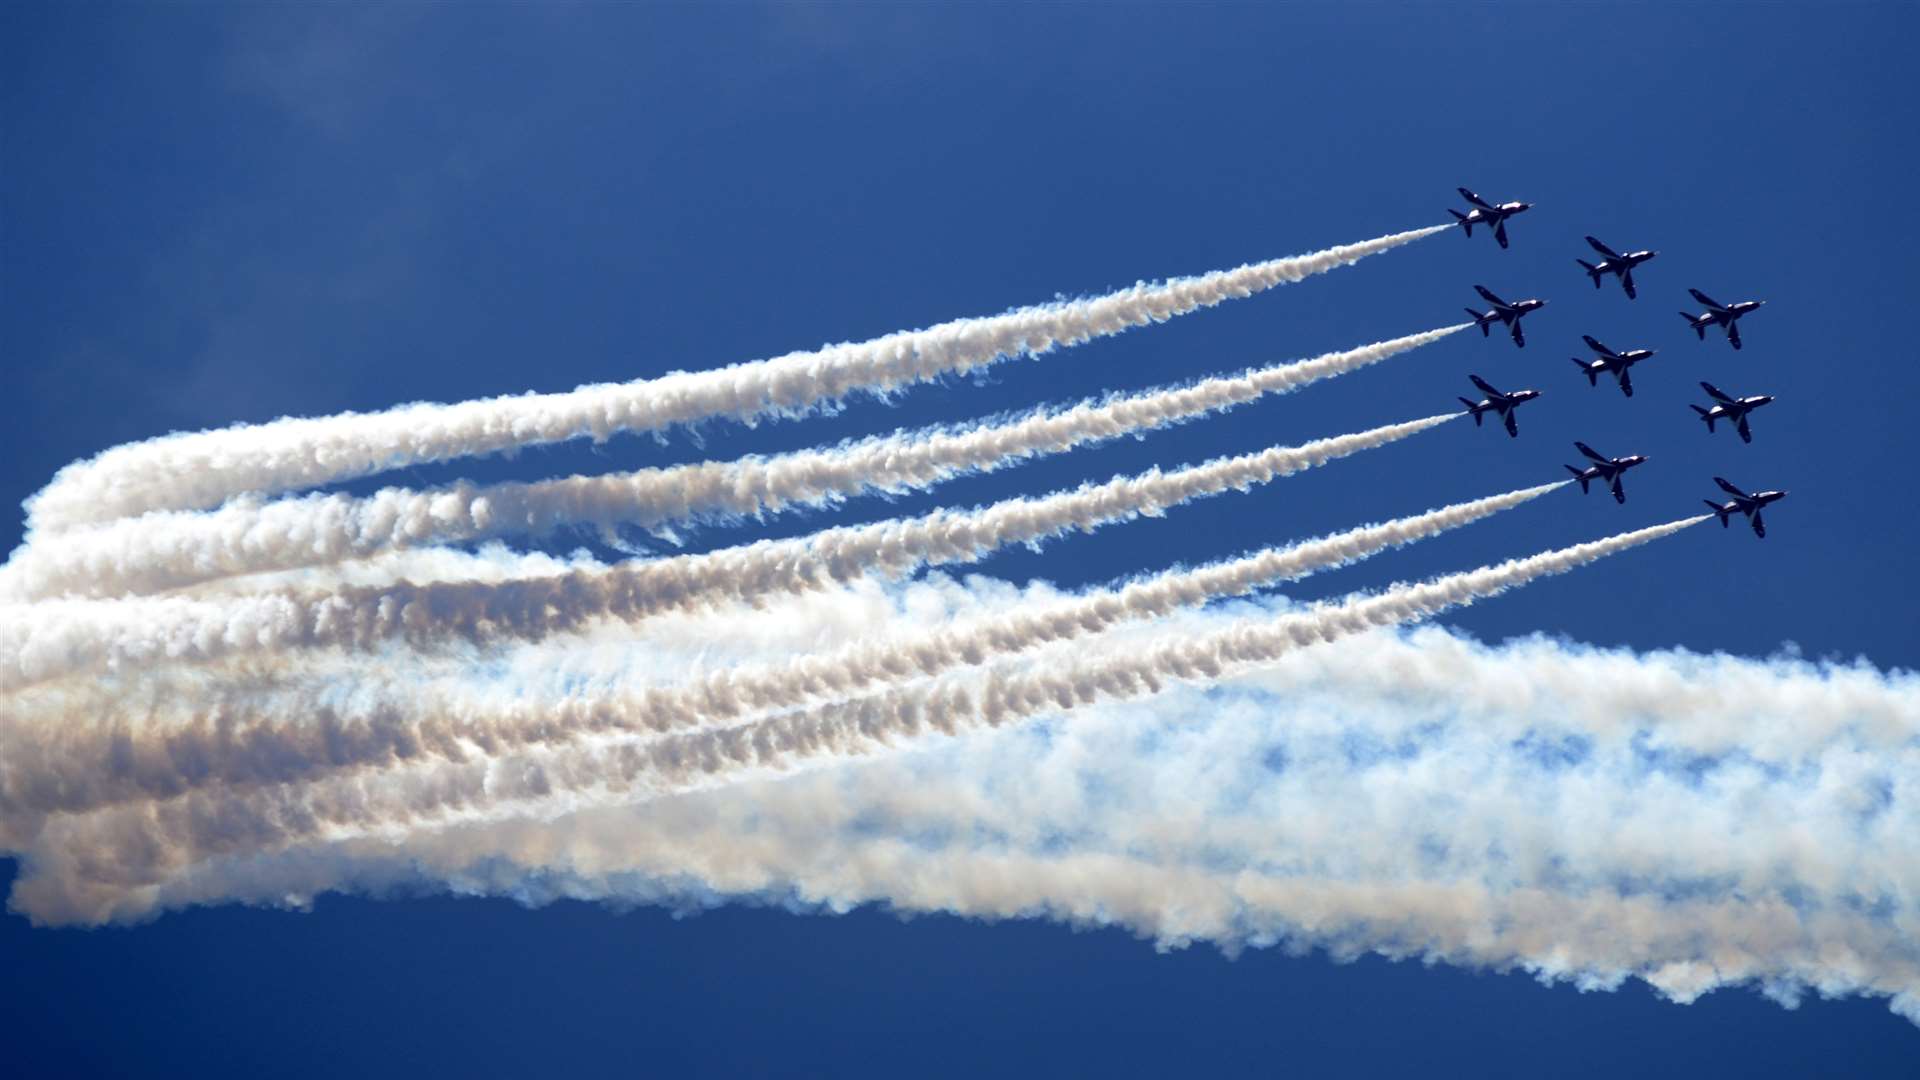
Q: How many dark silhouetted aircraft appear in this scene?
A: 9